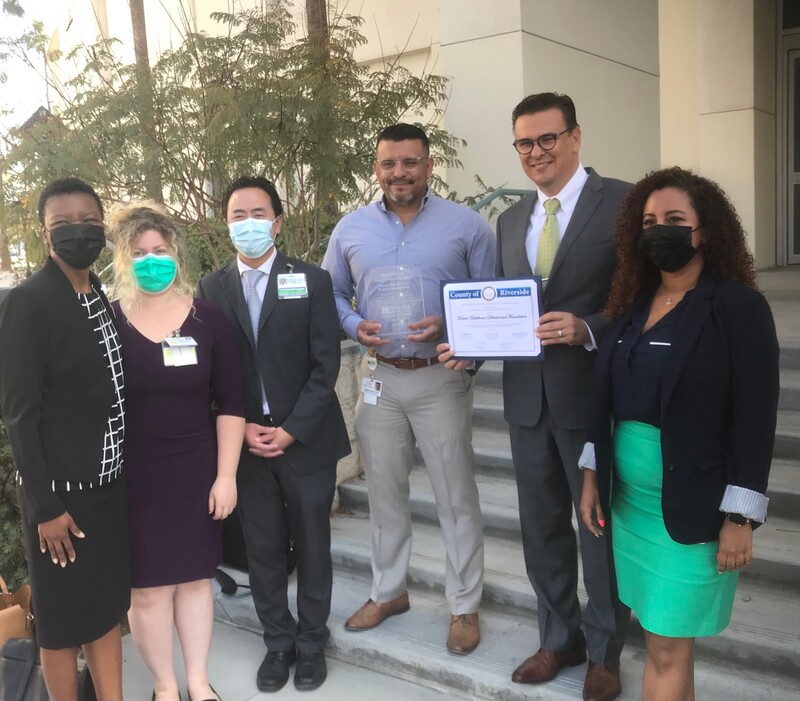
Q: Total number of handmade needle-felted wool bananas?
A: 0